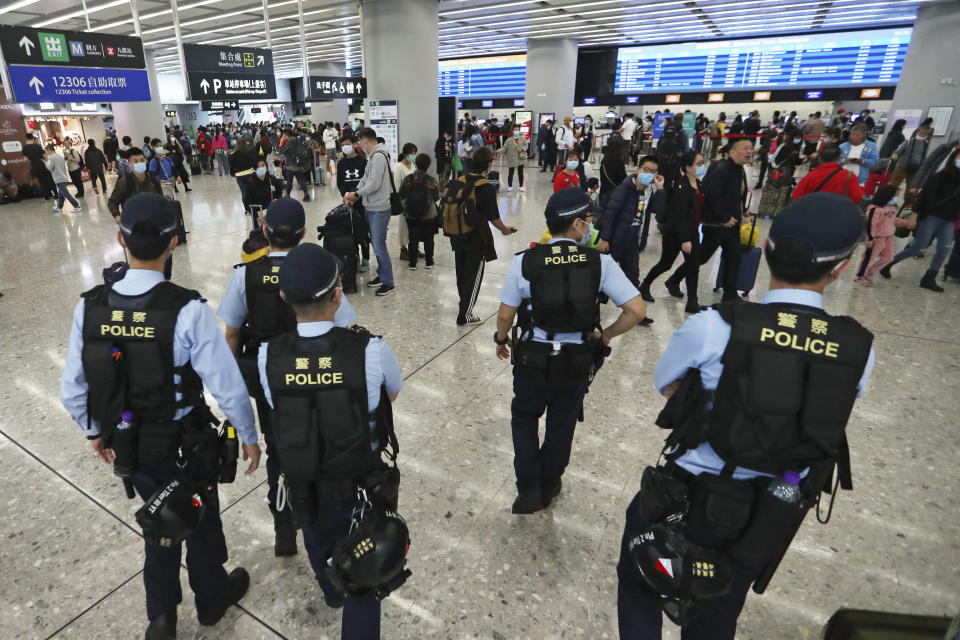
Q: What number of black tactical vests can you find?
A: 5